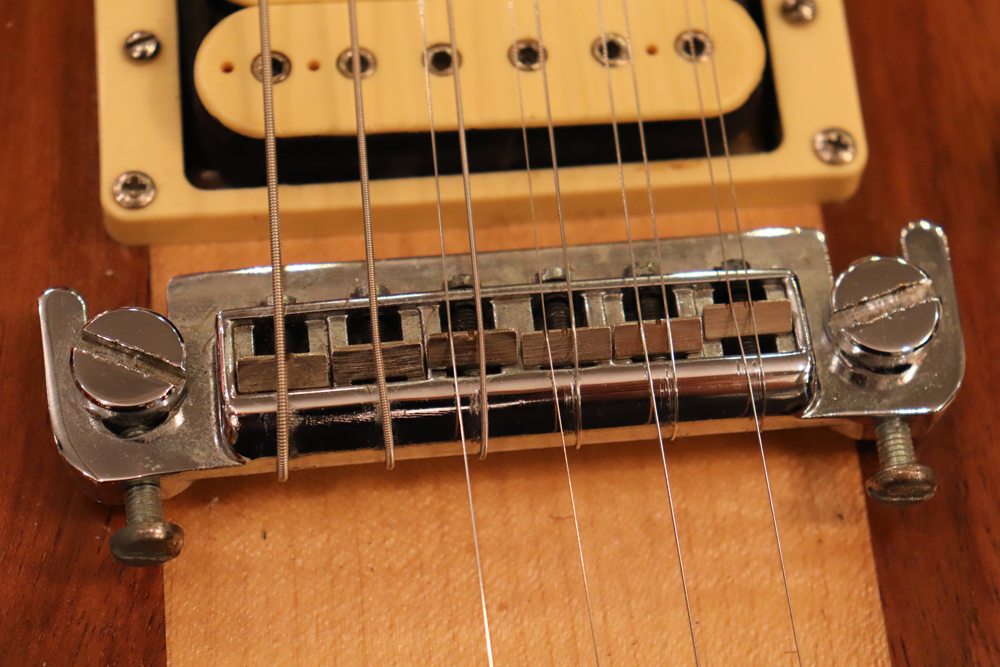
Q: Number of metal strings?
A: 10